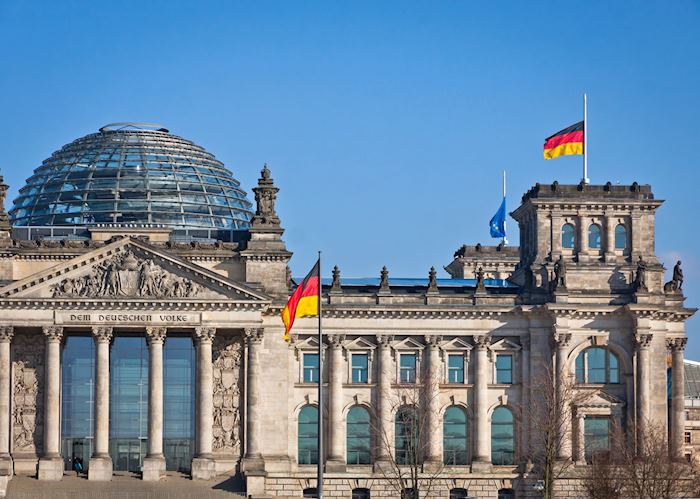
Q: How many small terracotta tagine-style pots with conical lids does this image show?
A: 0